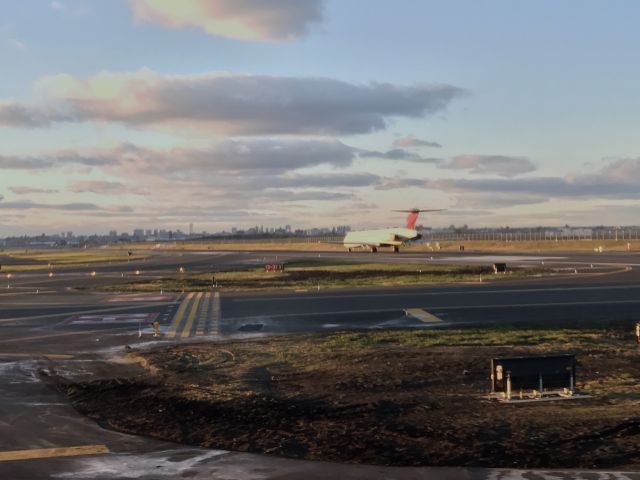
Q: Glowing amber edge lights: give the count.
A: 5